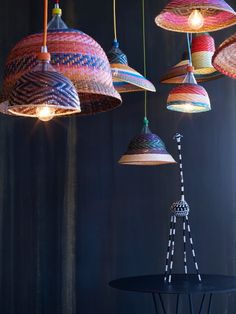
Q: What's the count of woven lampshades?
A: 8